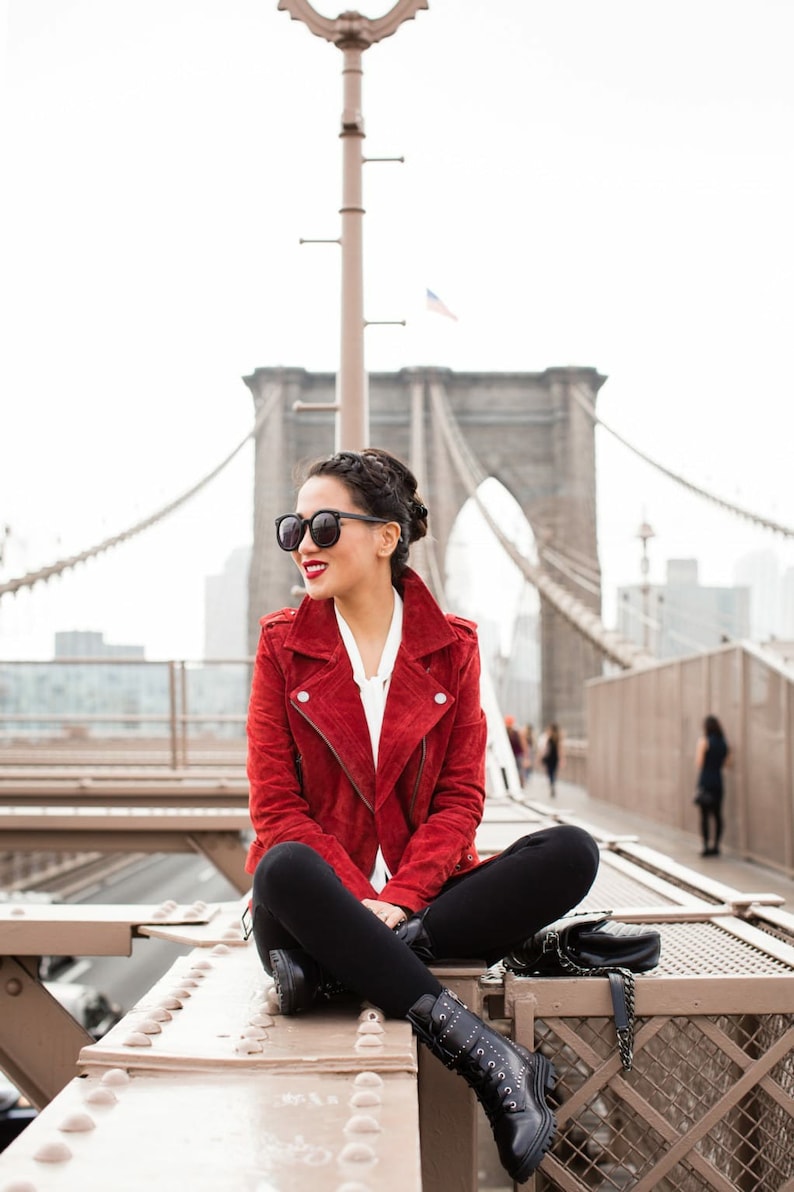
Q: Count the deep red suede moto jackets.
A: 1